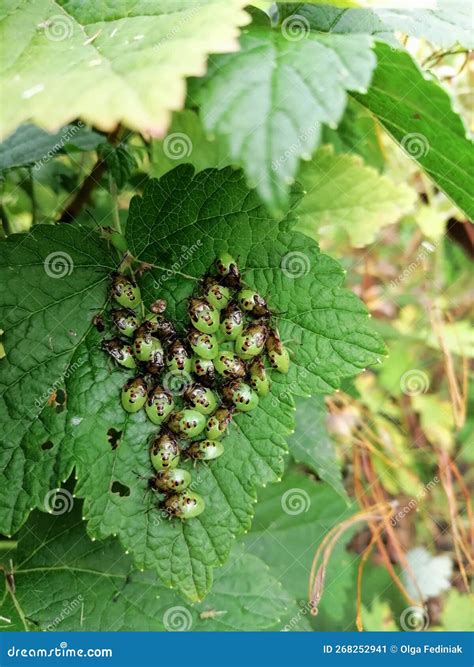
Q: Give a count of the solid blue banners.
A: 1